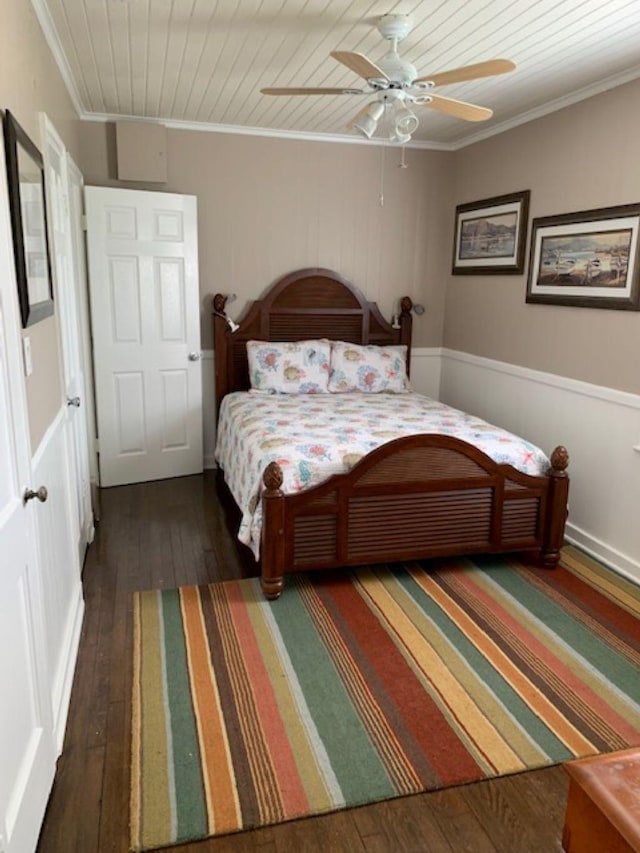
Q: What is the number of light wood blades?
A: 5